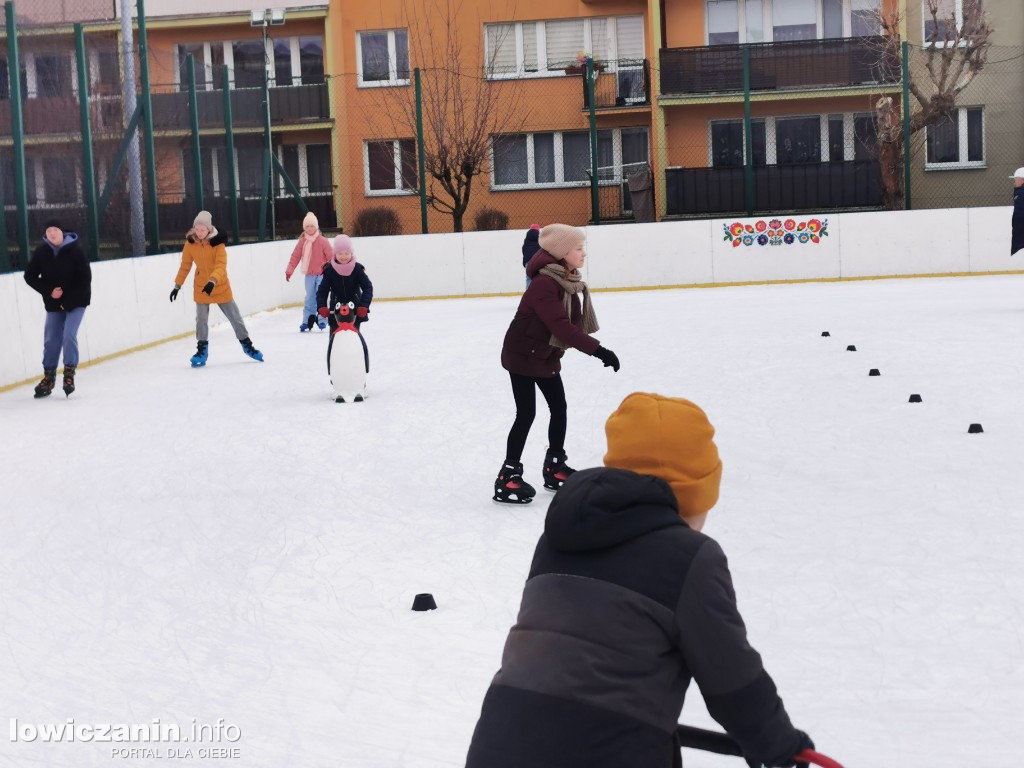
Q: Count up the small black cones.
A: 6